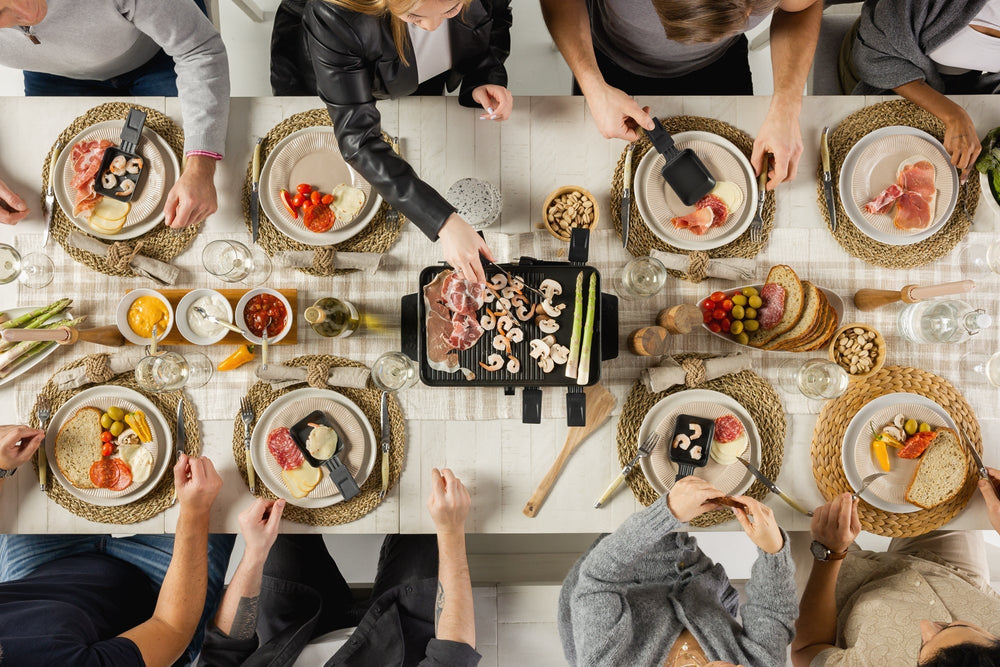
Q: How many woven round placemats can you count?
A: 8